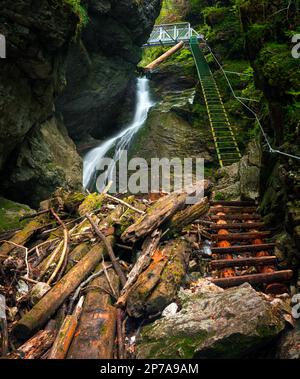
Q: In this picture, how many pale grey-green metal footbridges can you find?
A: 1